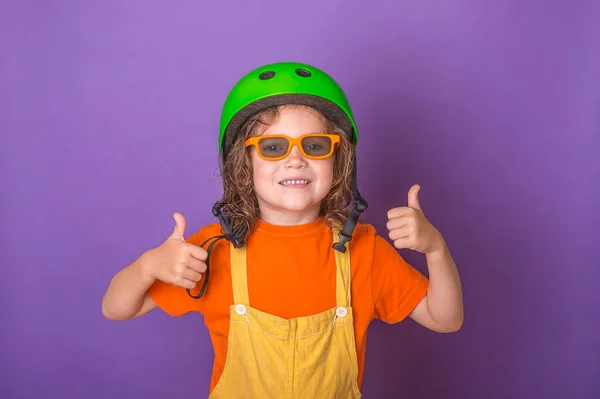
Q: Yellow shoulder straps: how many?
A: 2